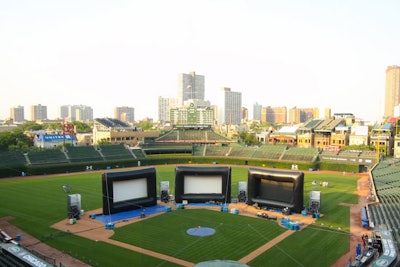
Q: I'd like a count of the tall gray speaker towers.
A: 4